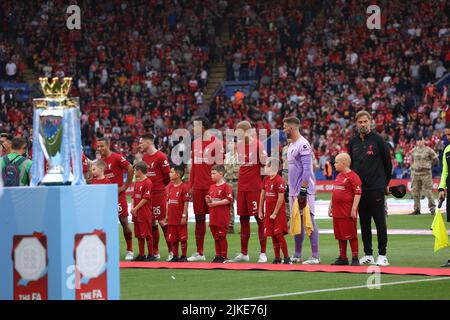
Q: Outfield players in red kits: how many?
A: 4